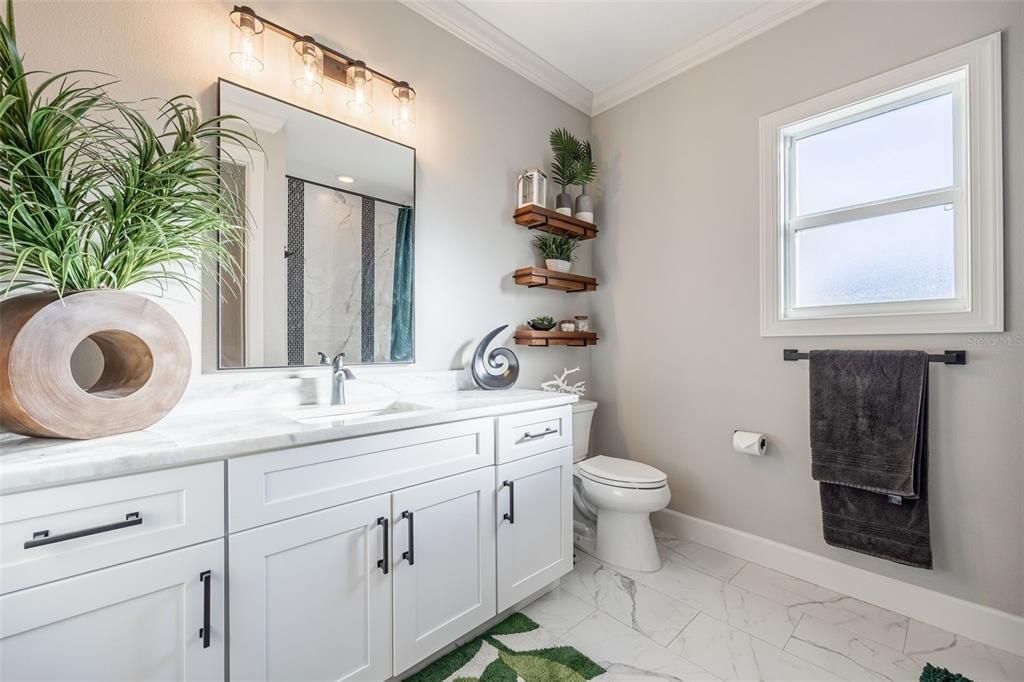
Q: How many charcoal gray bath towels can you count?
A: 1